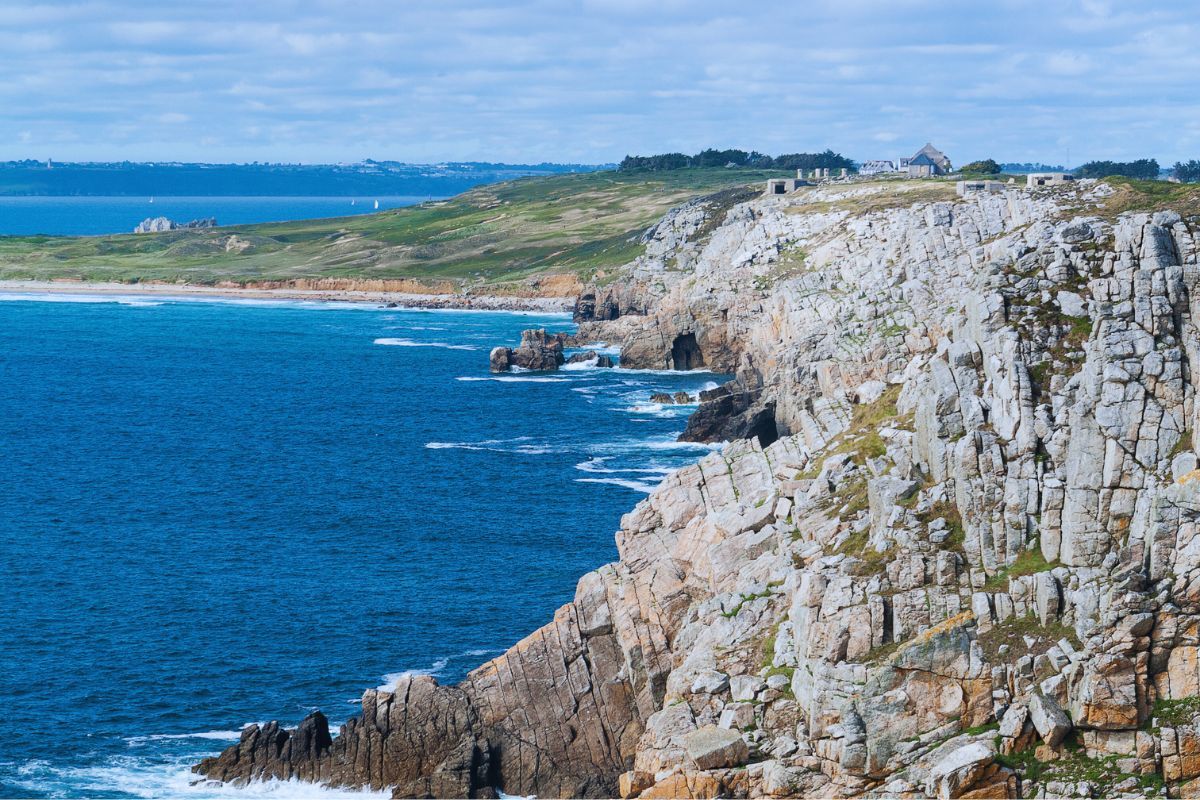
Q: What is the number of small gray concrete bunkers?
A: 3